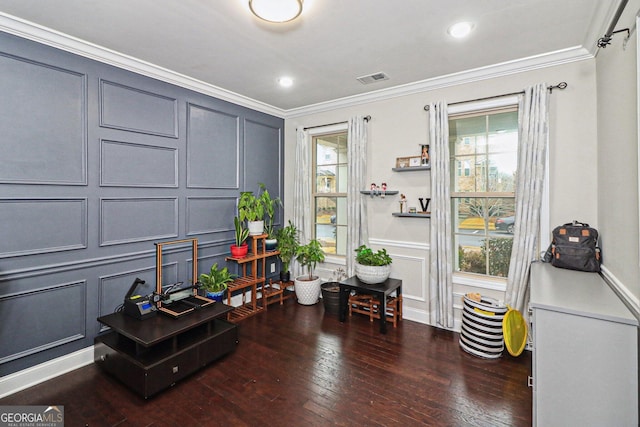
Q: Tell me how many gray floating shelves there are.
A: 3